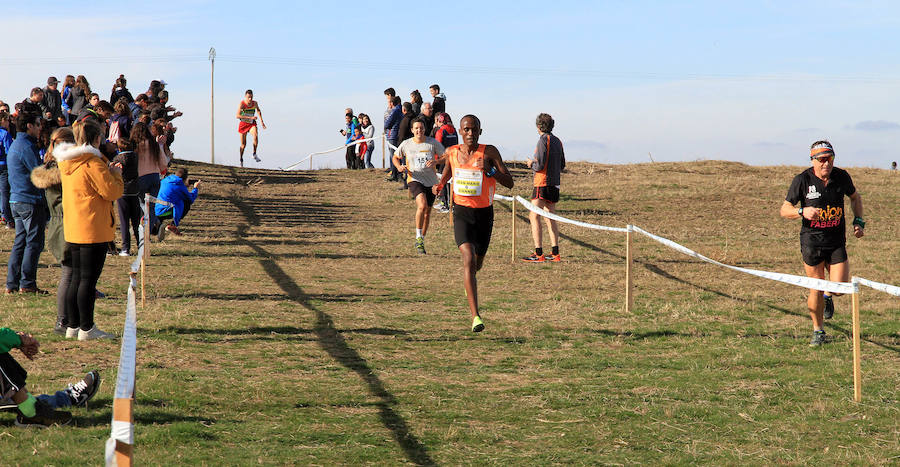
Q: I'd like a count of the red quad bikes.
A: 0